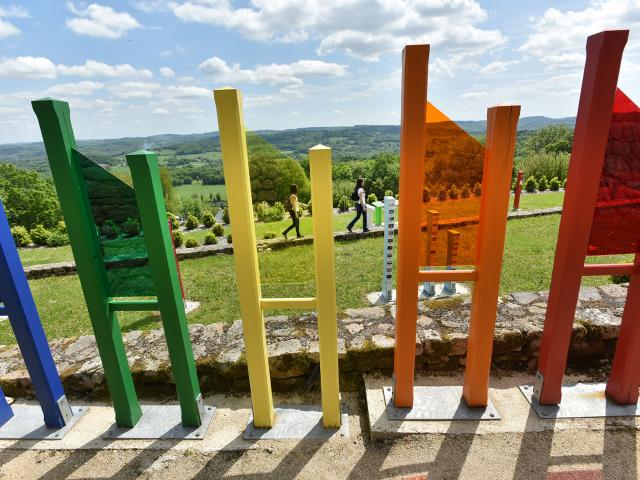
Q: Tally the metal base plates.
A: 5